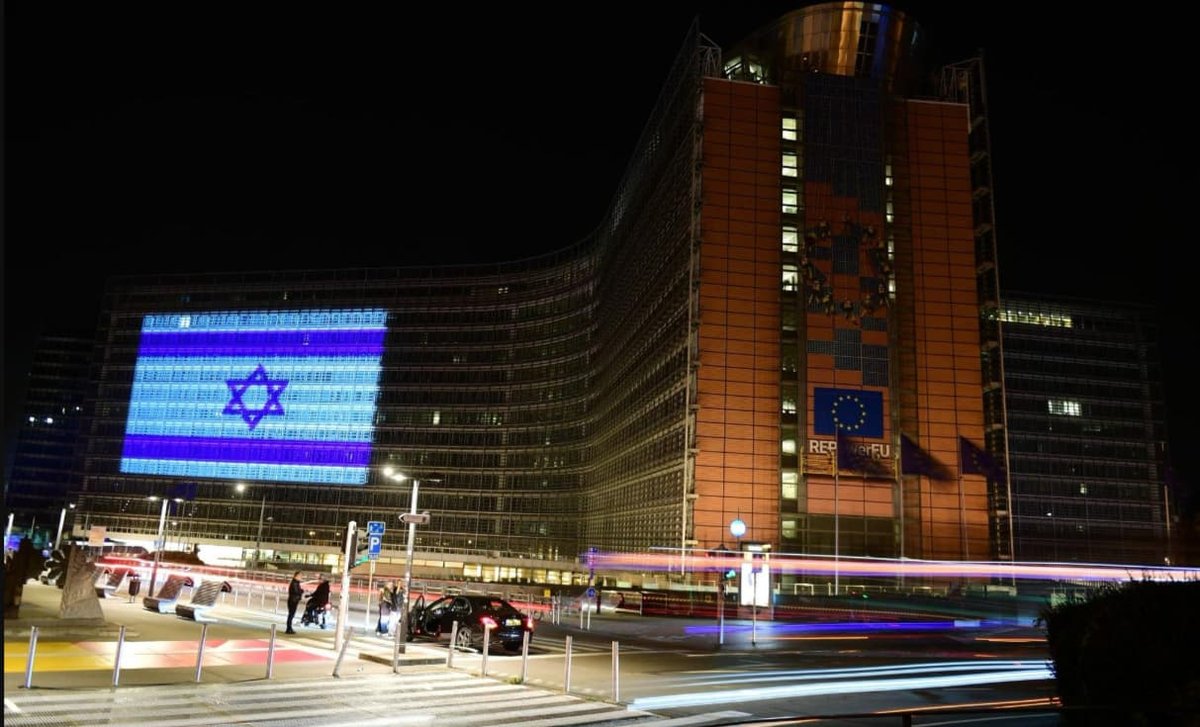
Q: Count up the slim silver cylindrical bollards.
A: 11